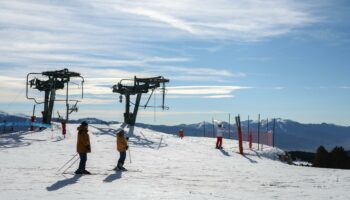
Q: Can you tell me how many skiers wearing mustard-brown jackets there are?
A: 2